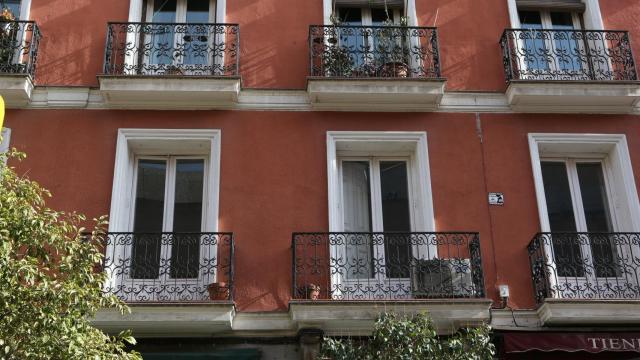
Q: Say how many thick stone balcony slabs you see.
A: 7